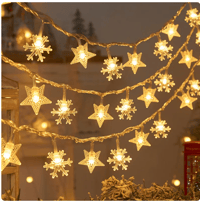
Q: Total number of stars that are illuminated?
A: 11